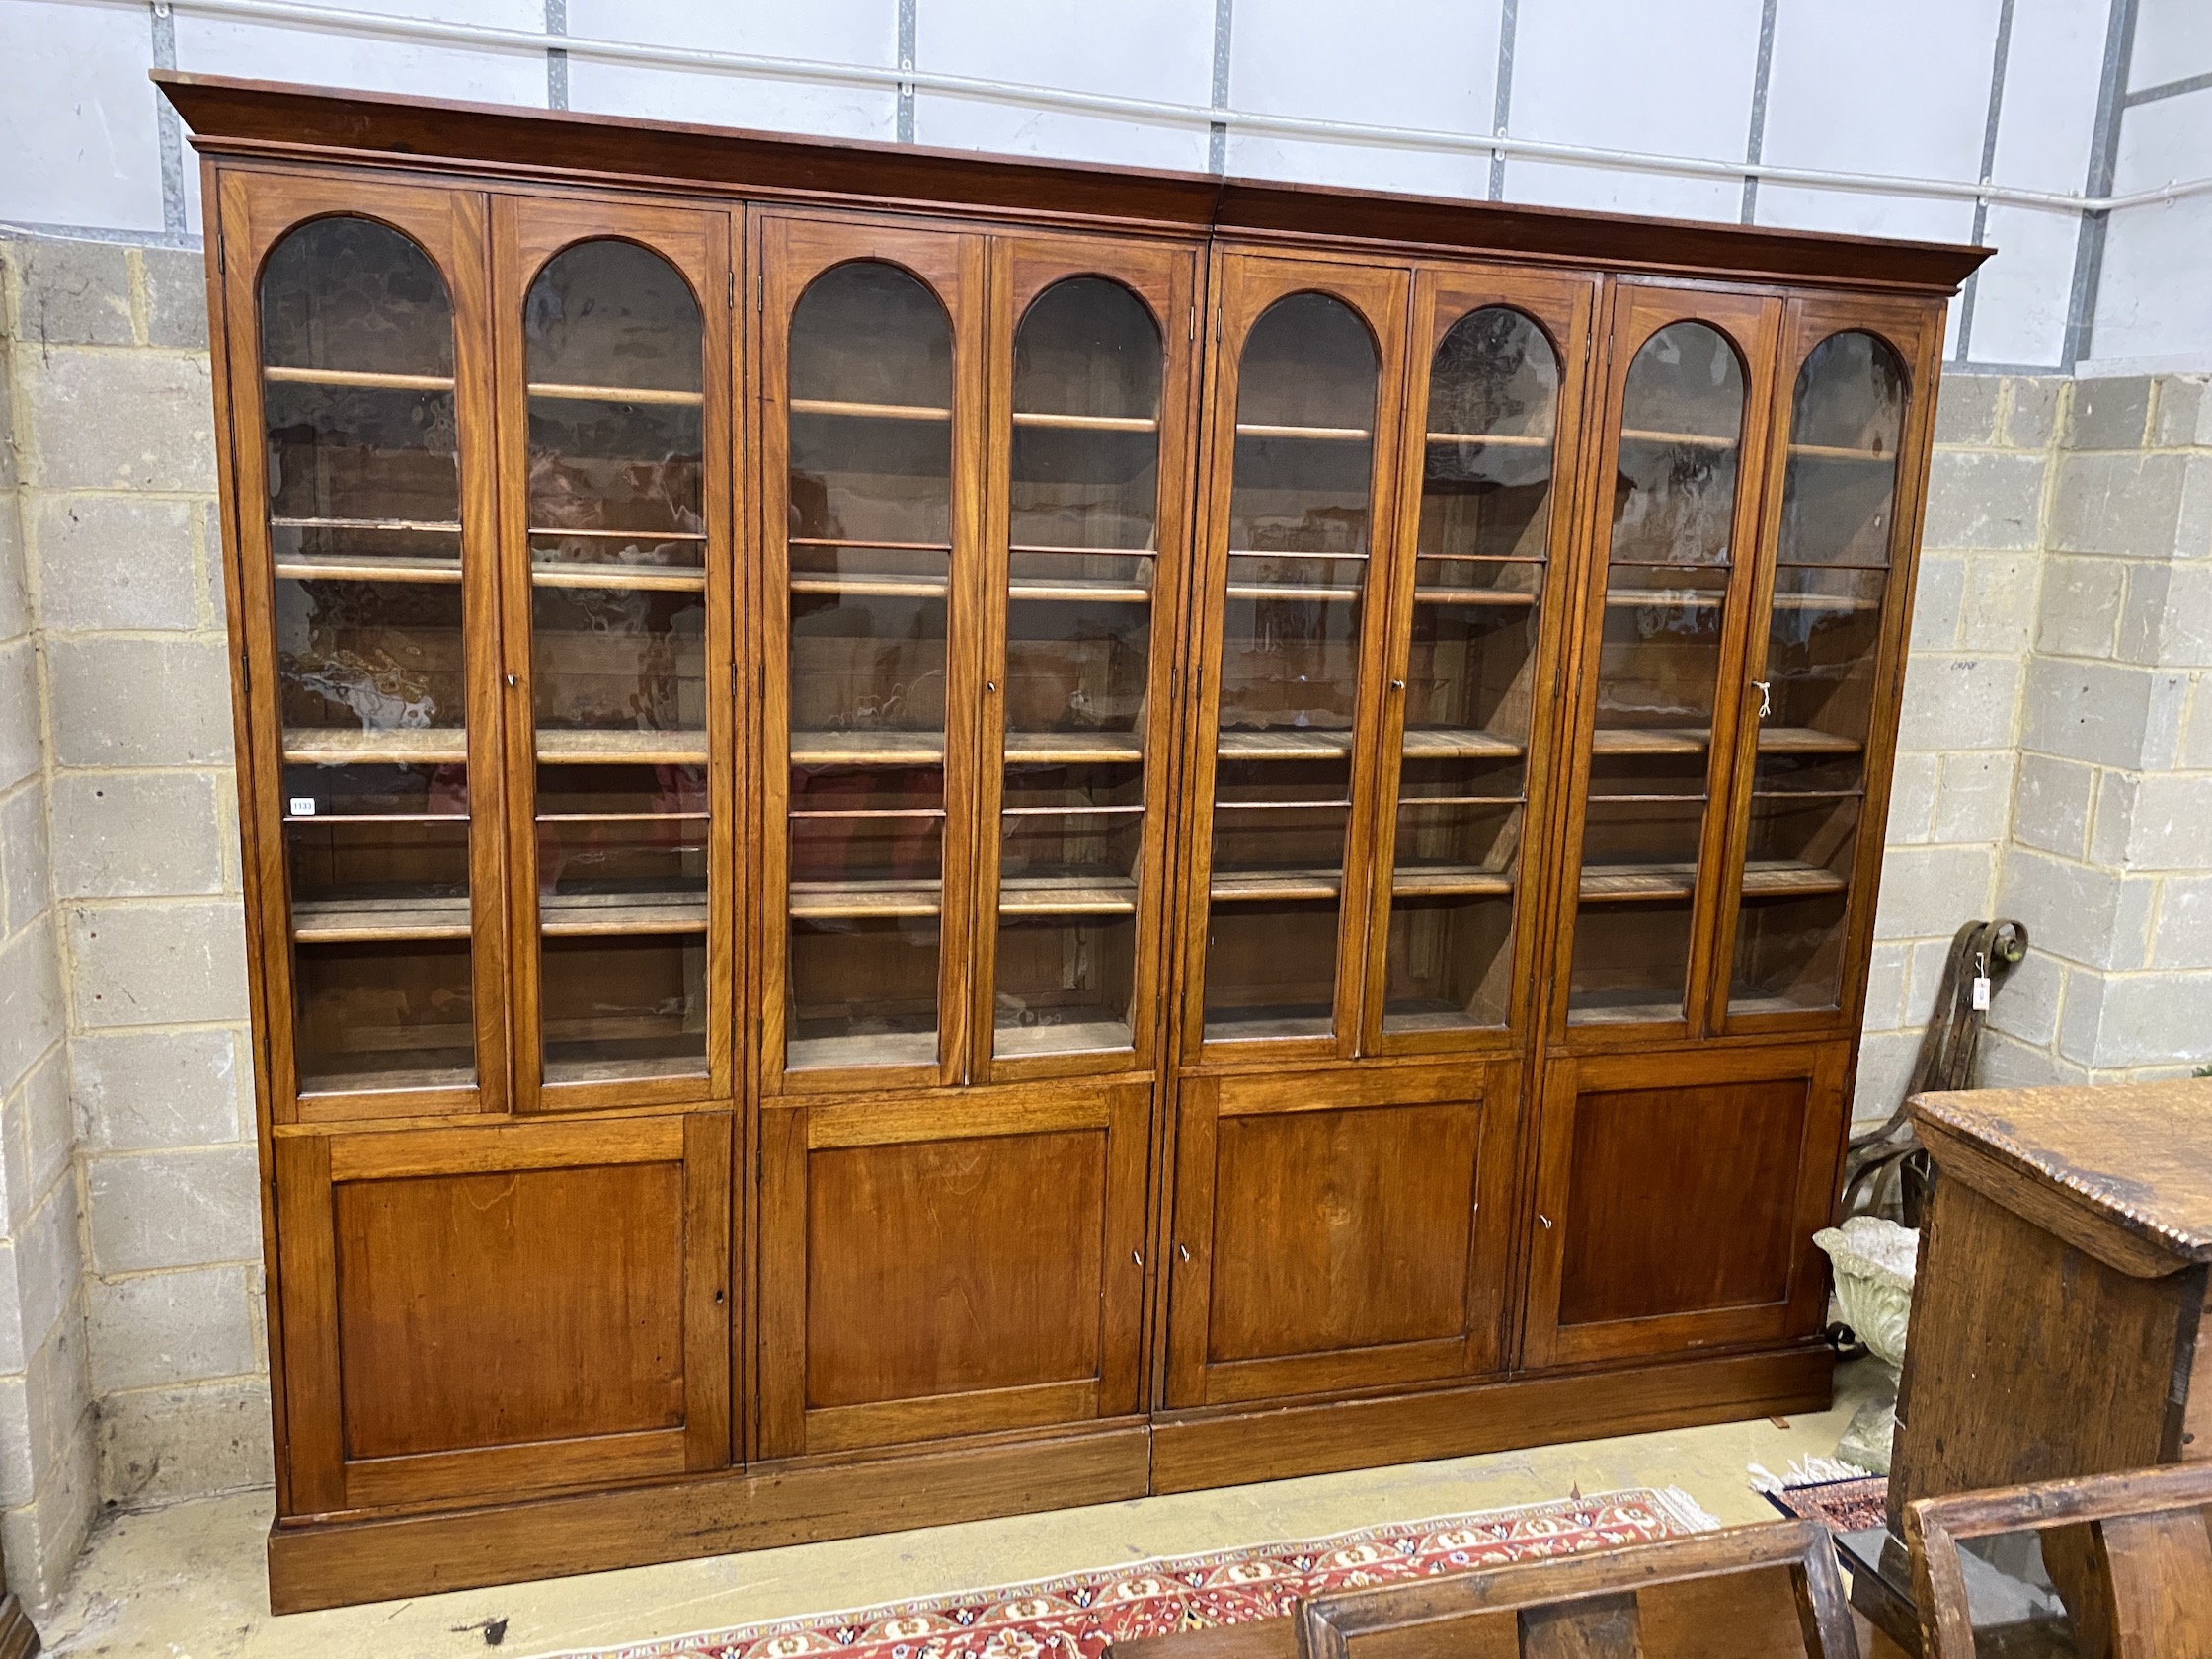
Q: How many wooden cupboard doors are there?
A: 4